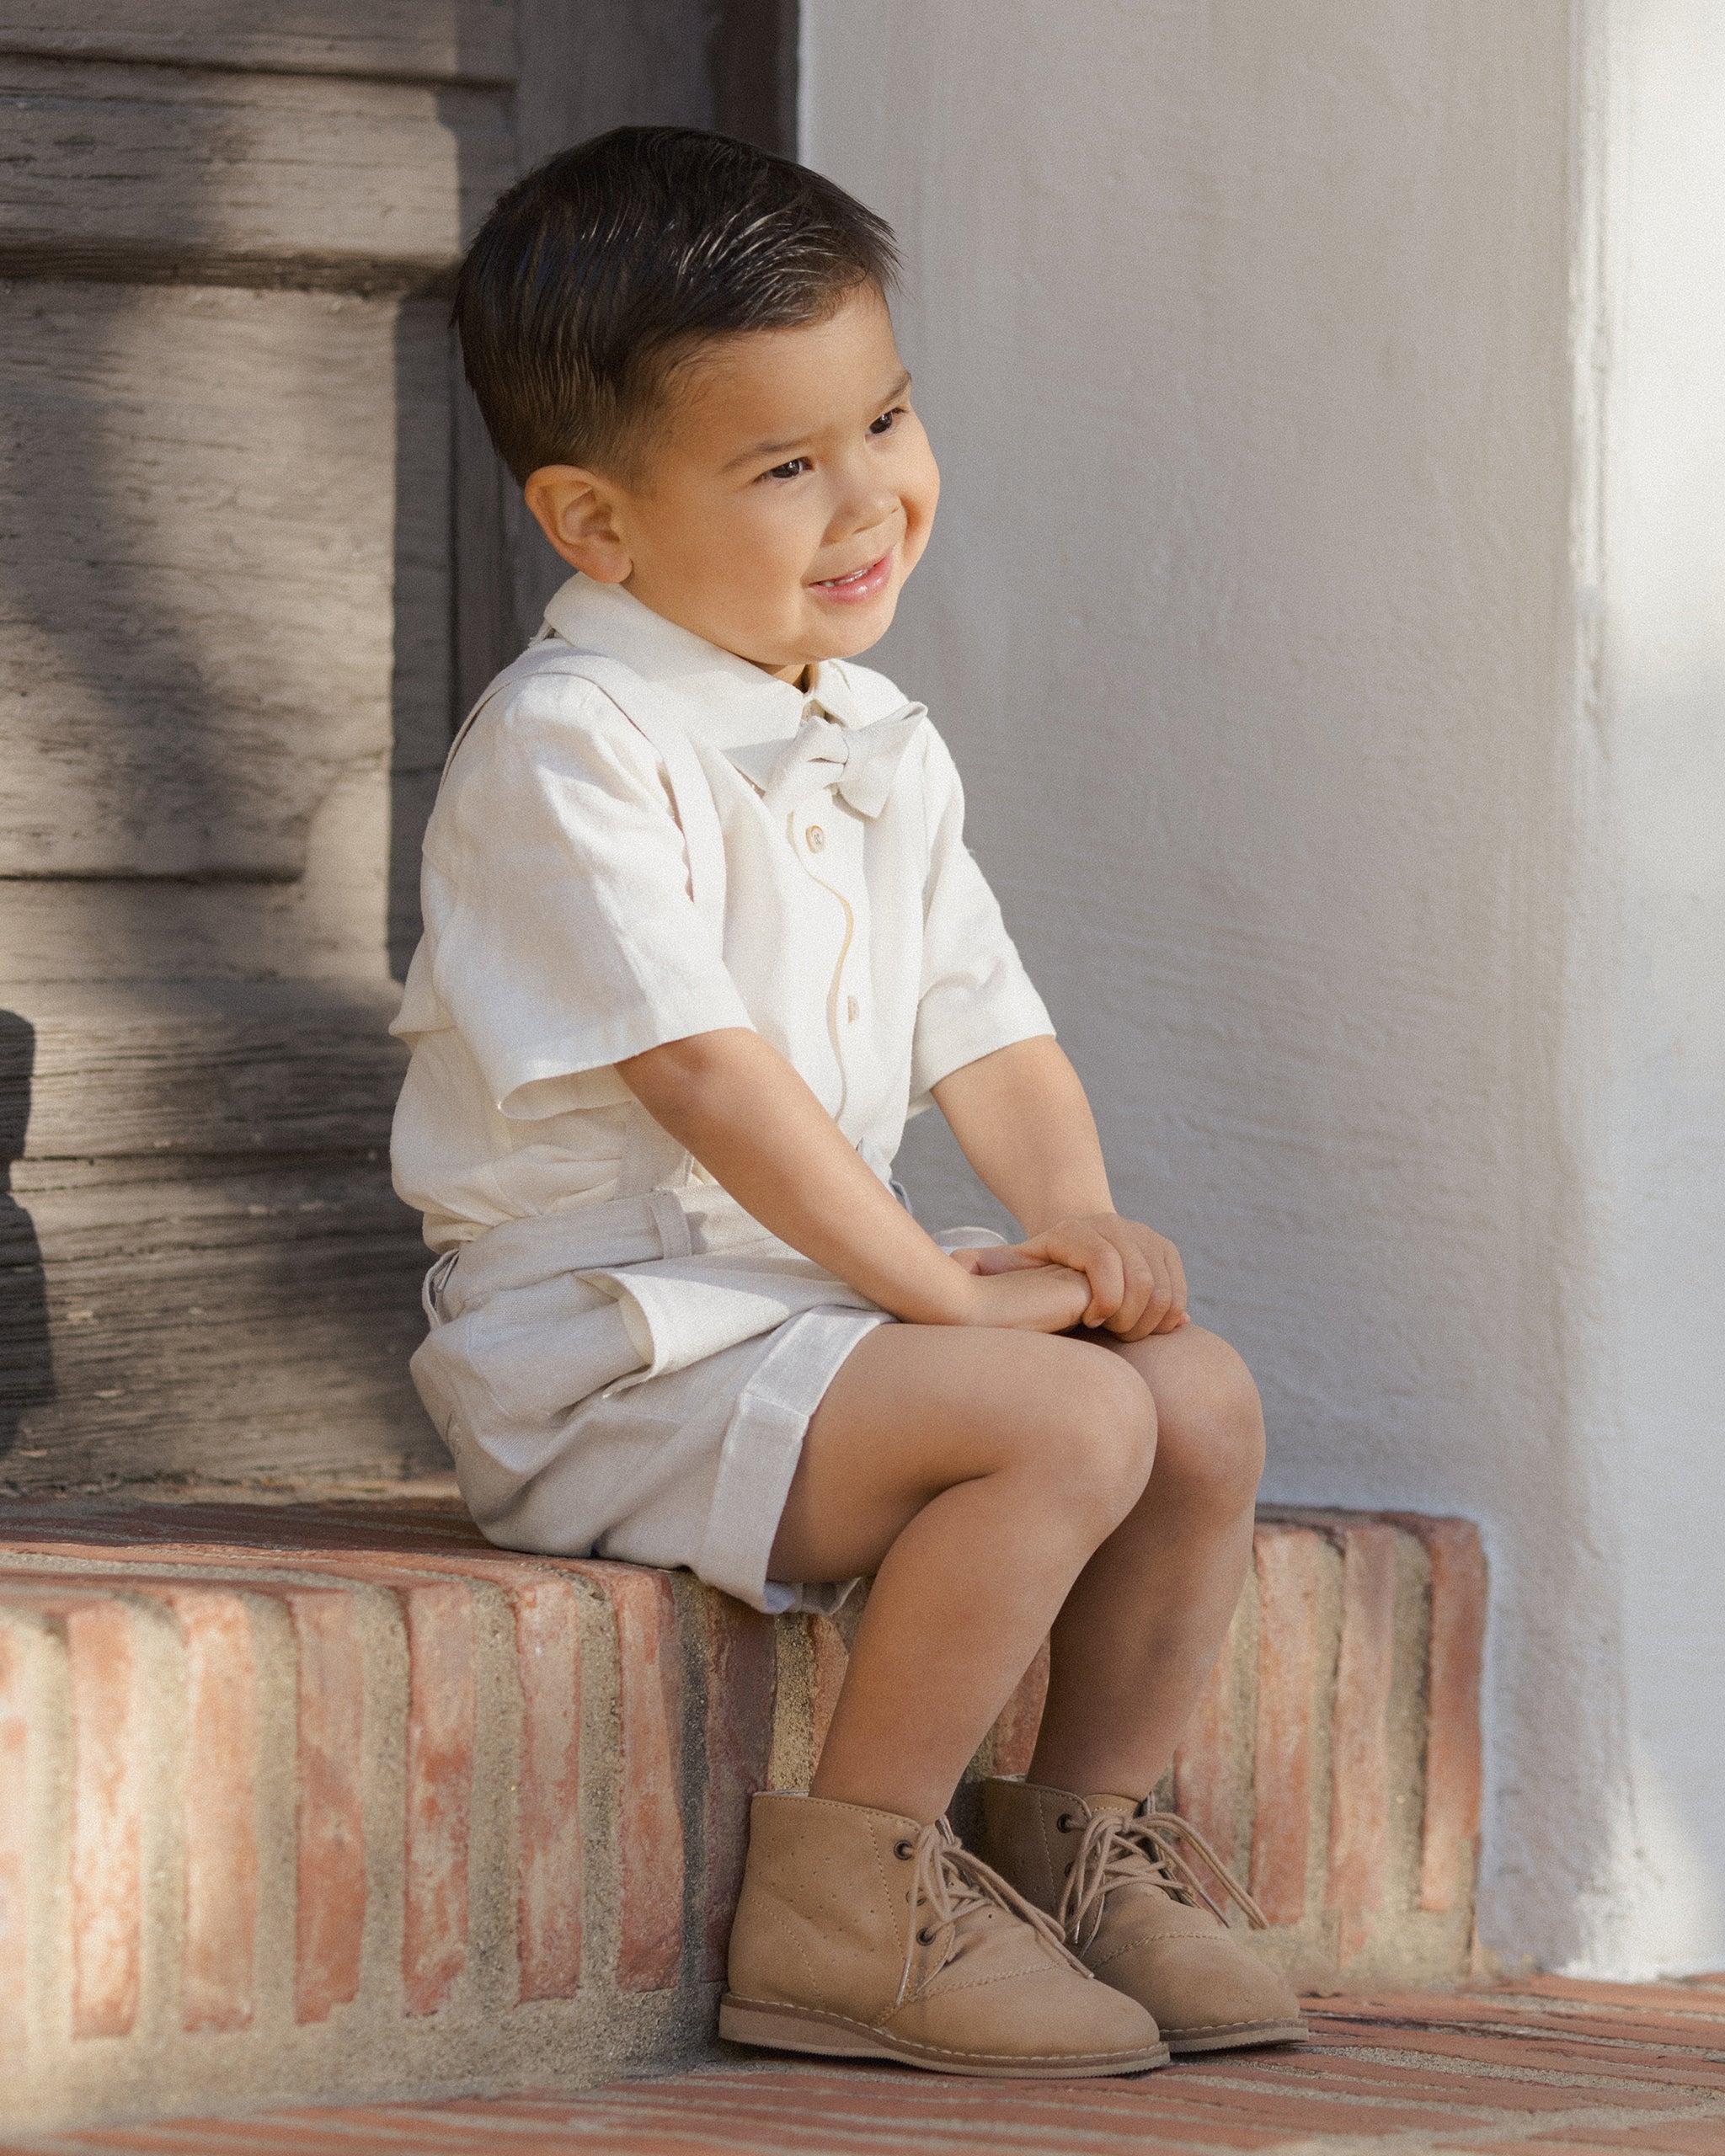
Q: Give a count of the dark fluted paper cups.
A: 0